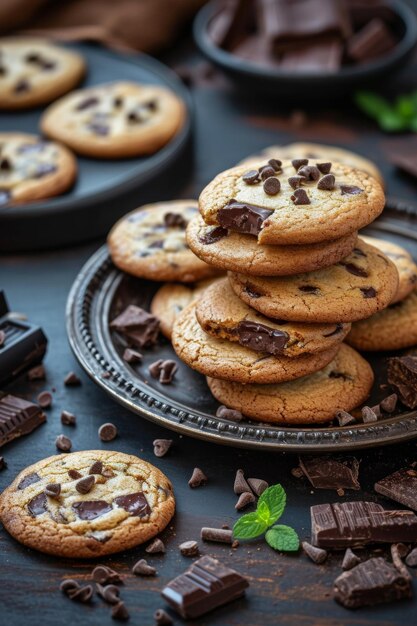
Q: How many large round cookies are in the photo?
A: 15